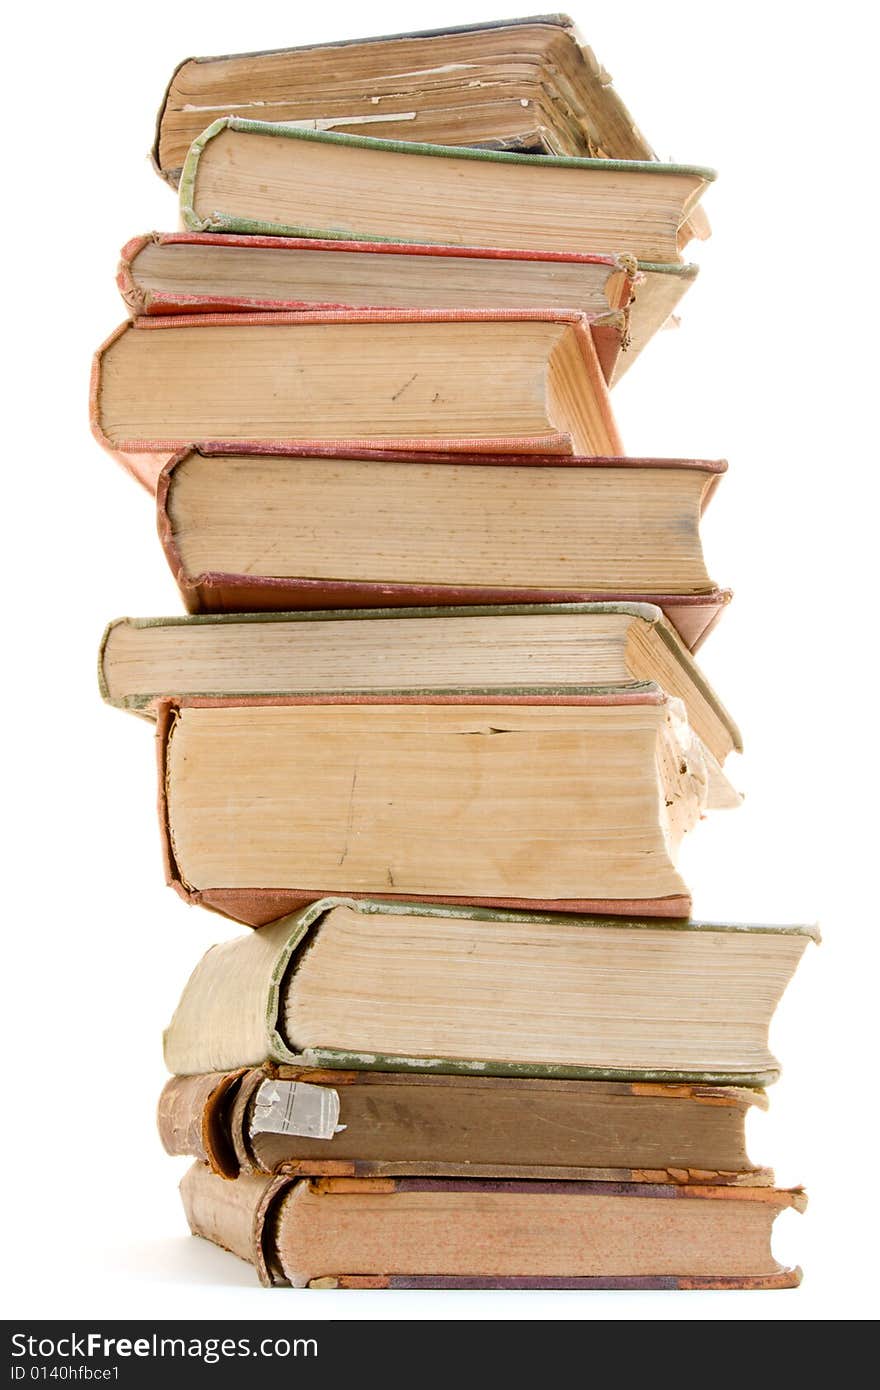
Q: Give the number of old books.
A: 10